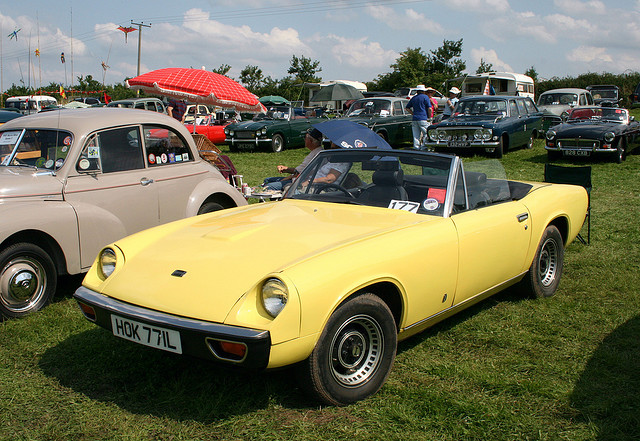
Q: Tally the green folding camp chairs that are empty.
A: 1